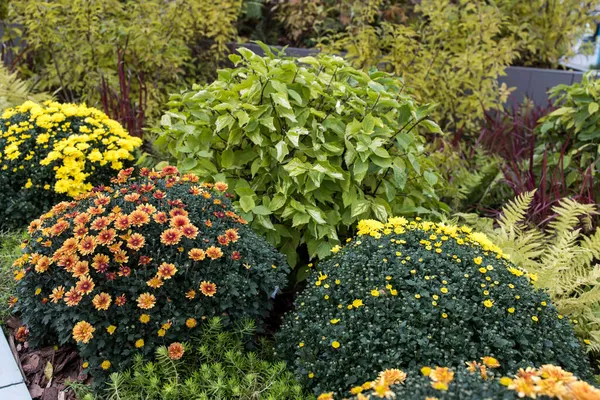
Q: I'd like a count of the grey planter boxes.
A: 1